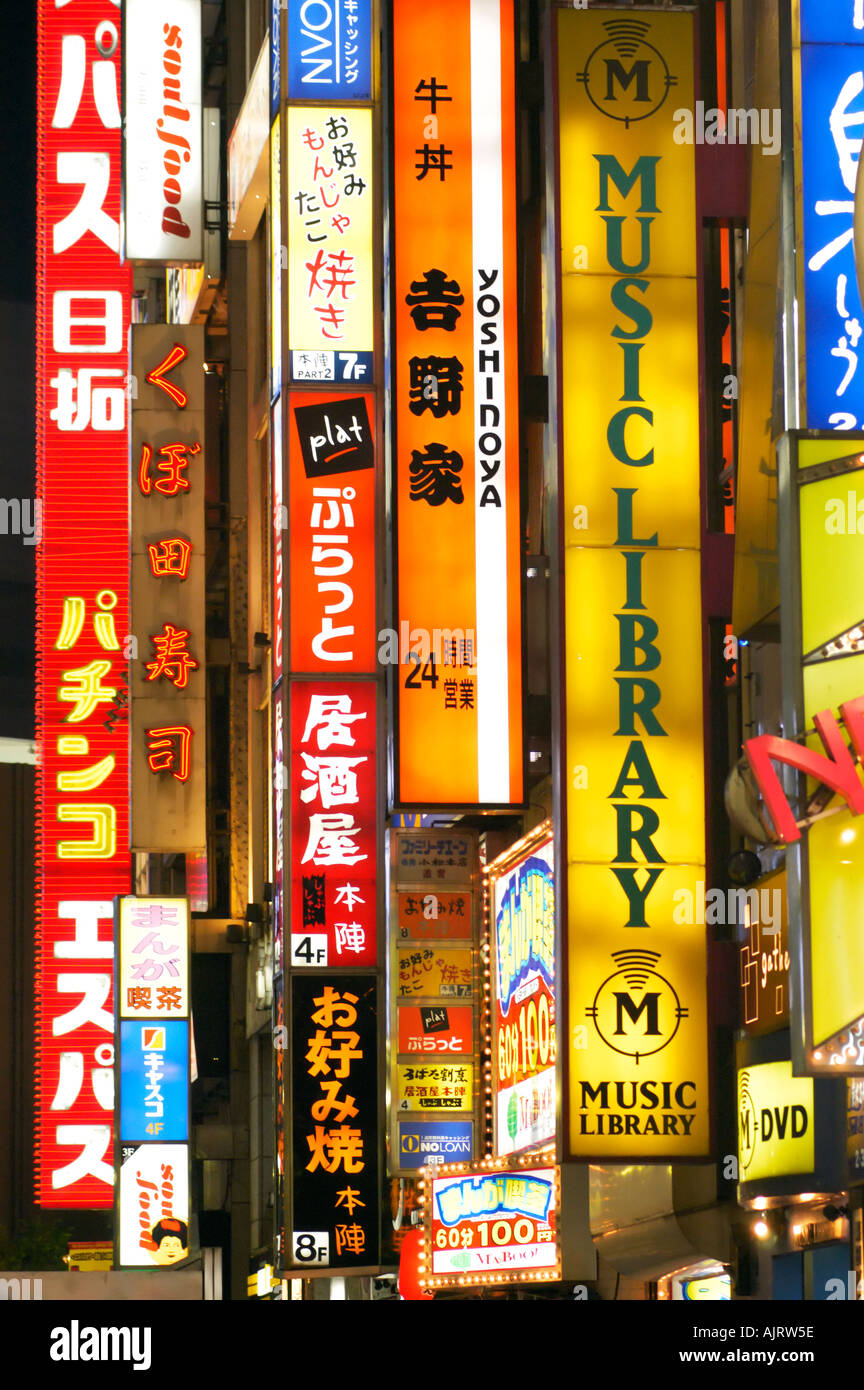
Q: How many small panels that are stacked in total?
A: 6